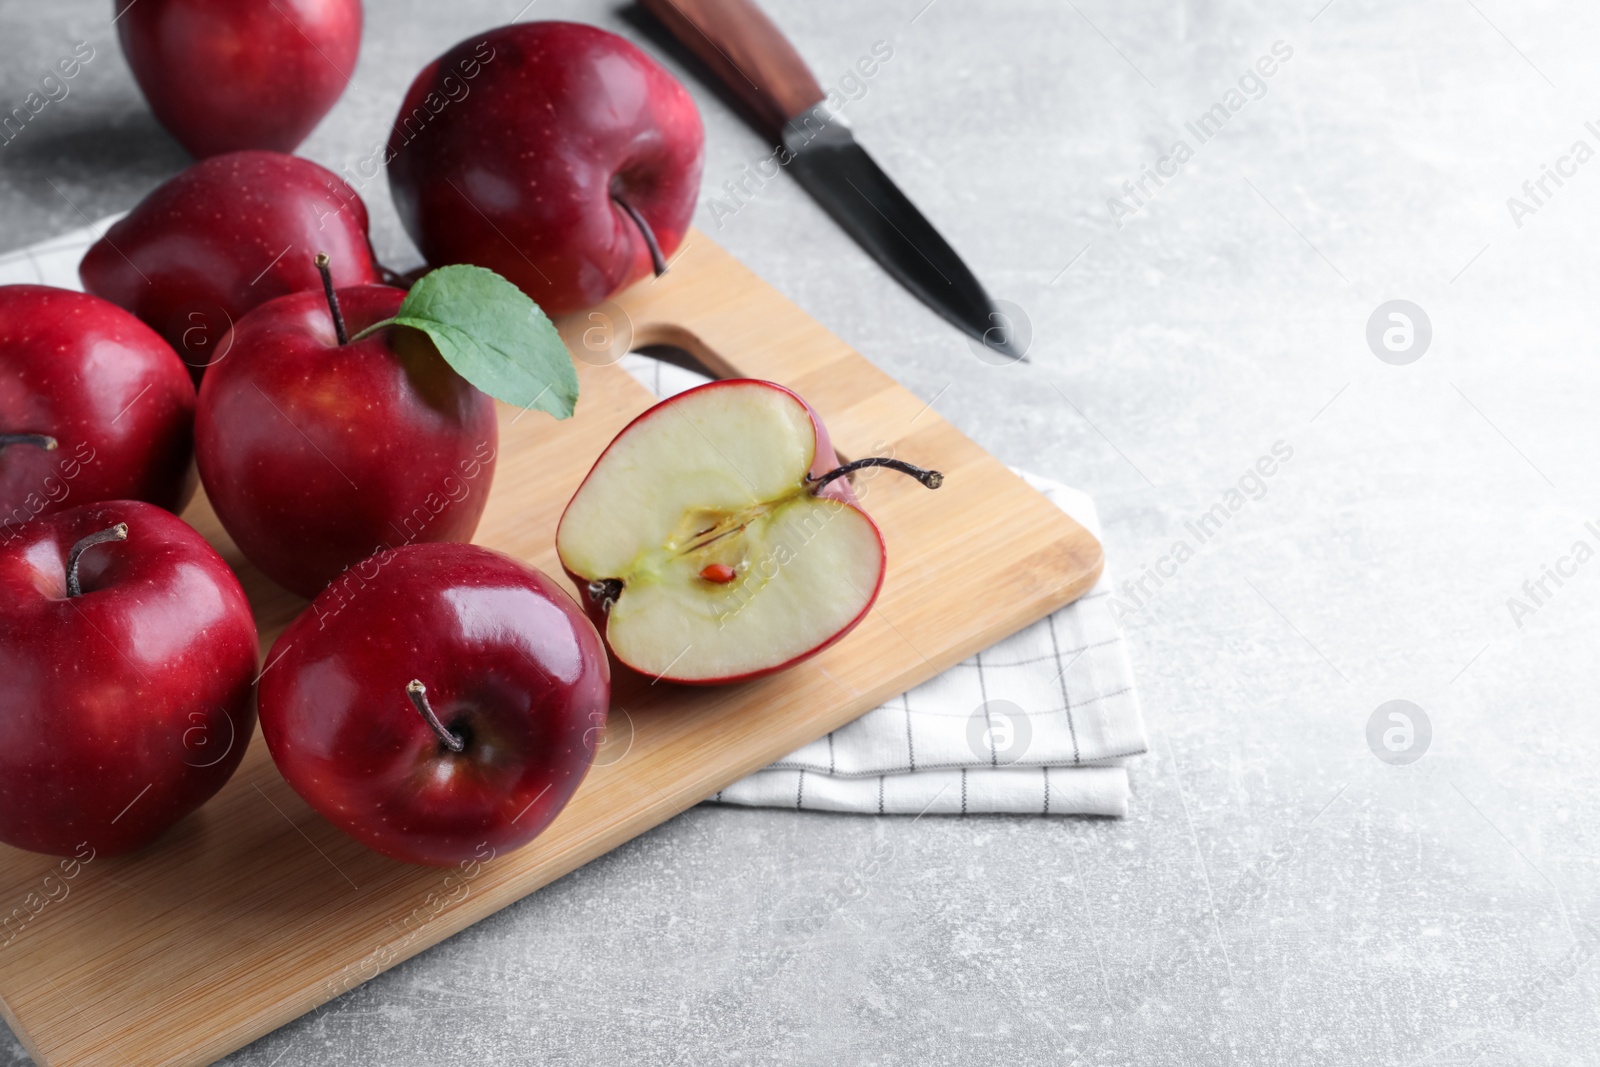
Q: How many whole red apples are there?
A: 7